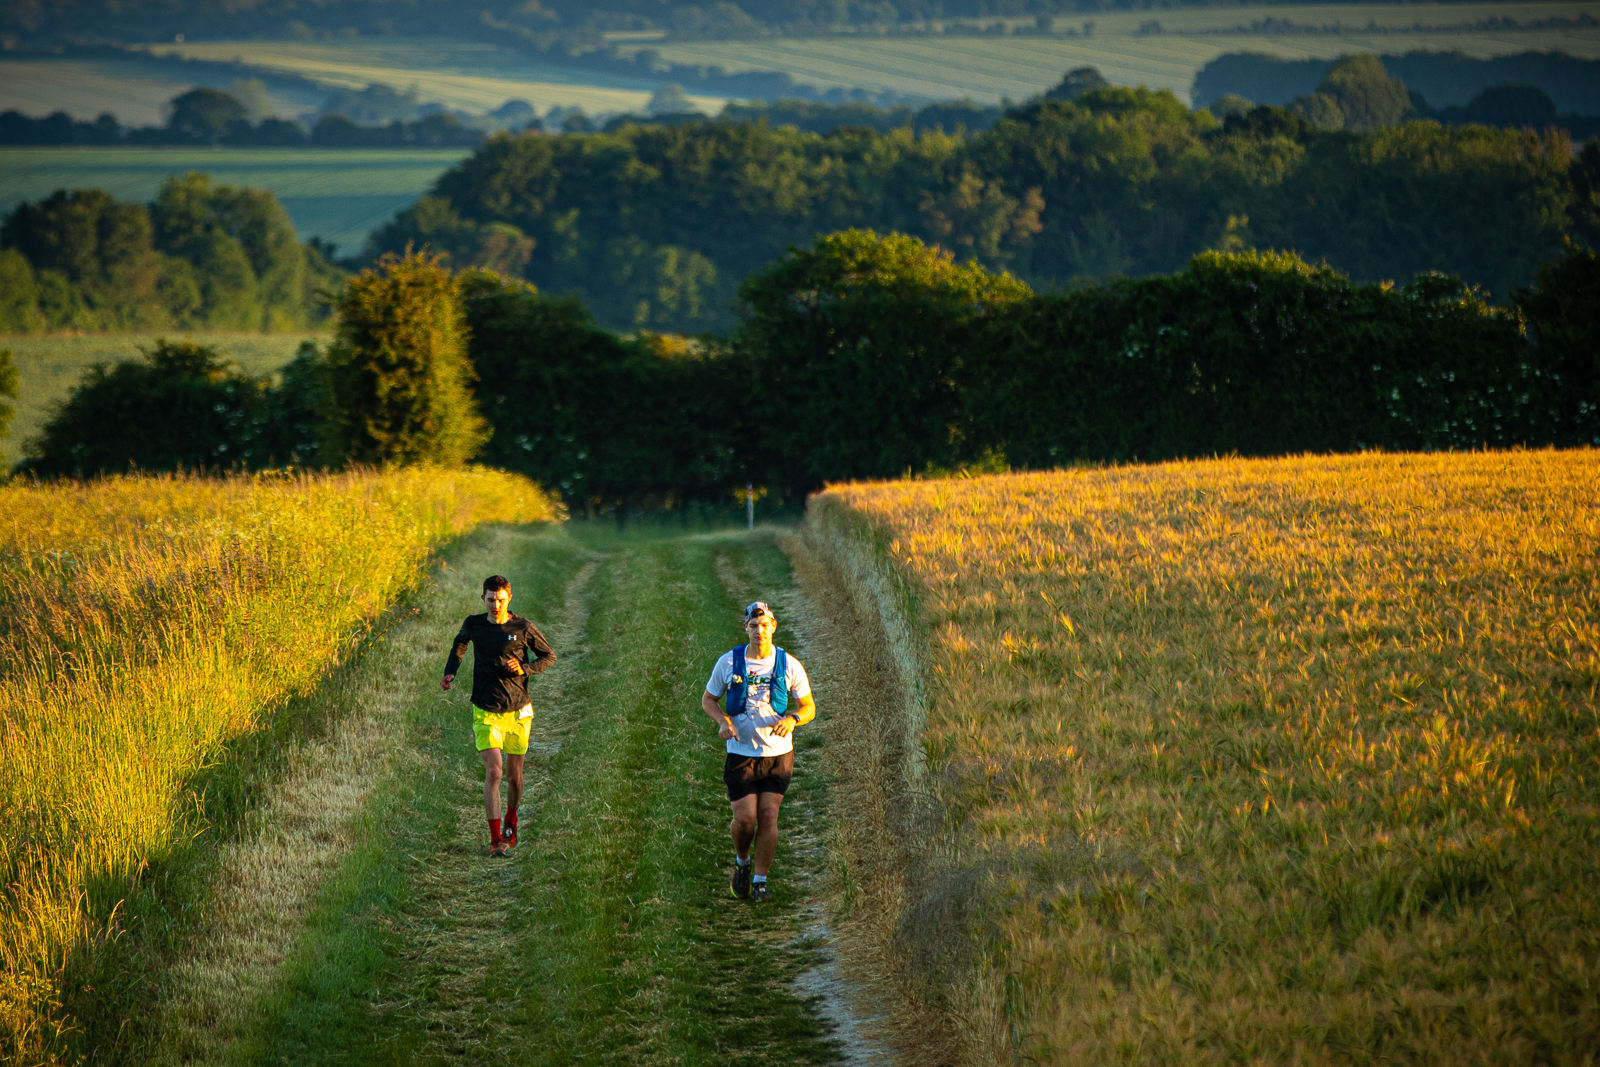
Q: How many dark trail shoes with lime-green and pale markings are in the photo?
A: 2